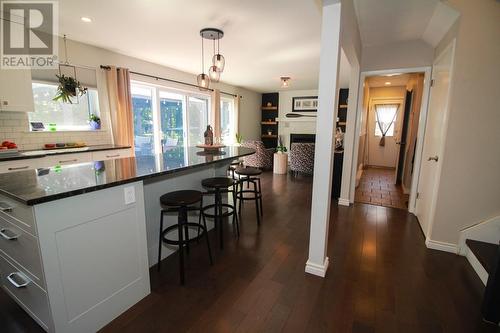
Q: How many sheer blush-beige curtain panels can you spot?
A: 3